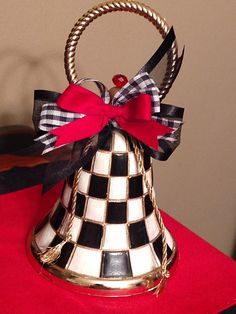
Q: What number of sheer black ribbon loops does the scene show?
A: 2